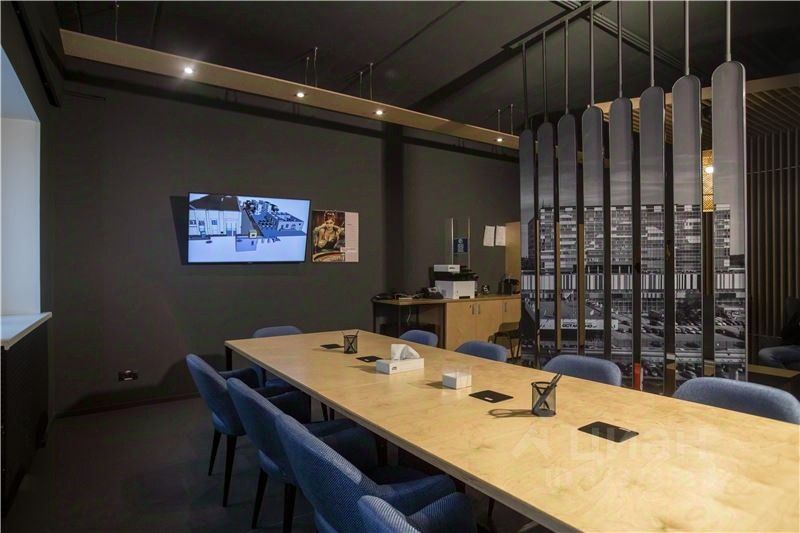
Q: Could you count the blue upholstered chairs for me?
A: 9